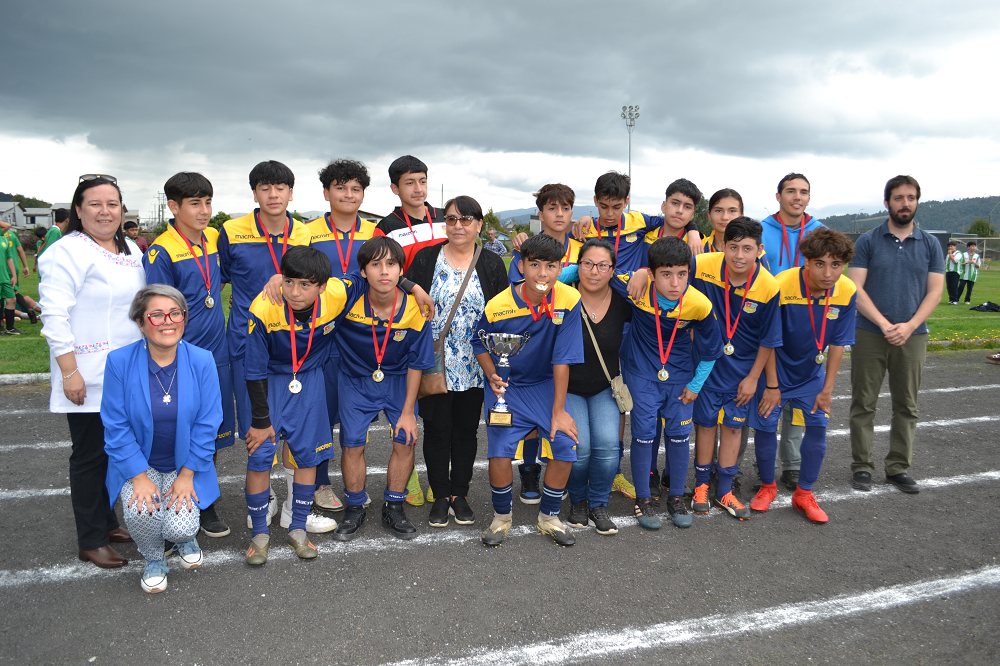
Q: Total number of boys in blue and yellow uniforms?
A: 13